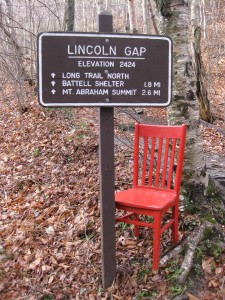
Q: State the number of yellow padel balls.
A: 0